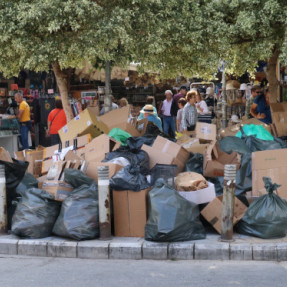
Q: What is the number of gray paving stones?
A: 11